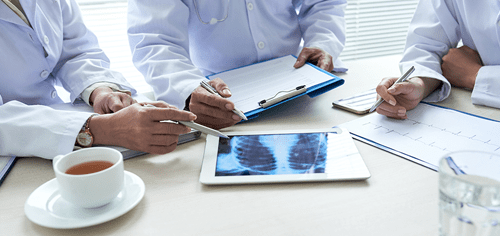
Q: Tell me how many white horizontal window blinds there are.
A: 2